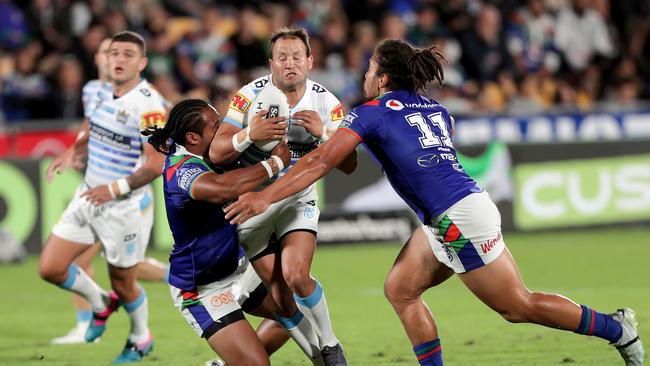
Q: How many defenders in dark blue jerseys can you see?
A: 2